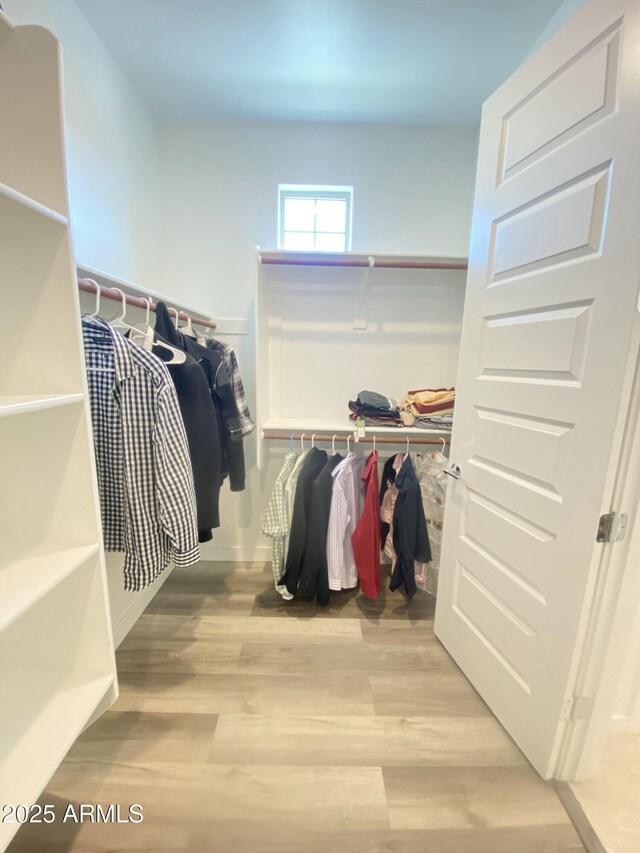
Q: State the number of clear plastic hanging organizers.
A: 1